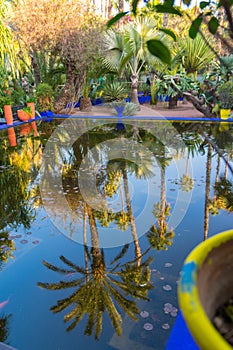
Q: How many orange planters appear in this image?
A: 3